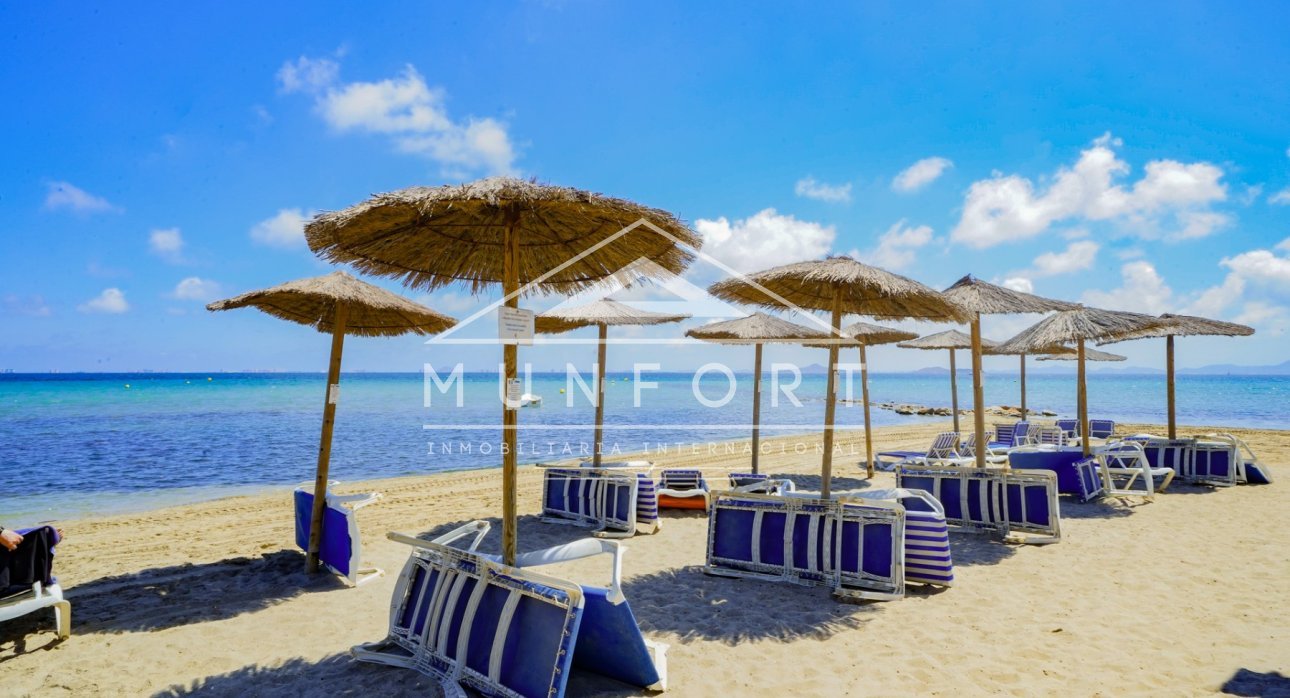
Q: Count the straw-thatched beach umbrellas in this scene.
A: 12